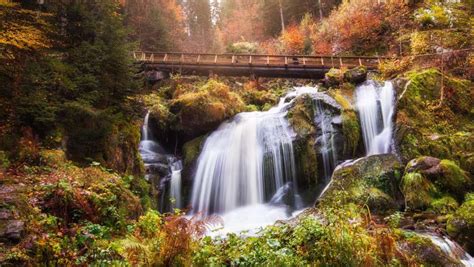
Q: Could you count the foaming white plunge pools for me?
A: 1